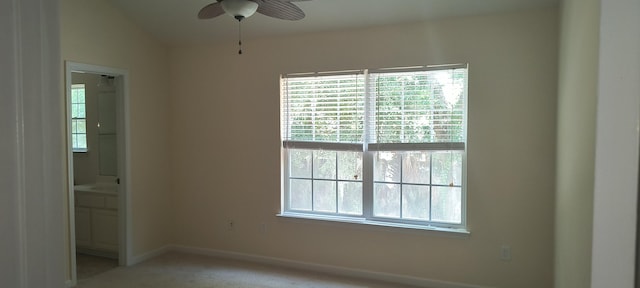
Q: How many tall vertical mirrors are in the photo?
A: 1